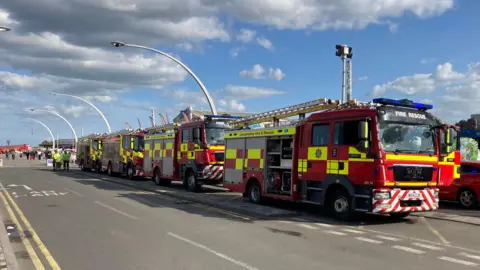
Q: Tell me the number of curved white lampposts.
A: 4